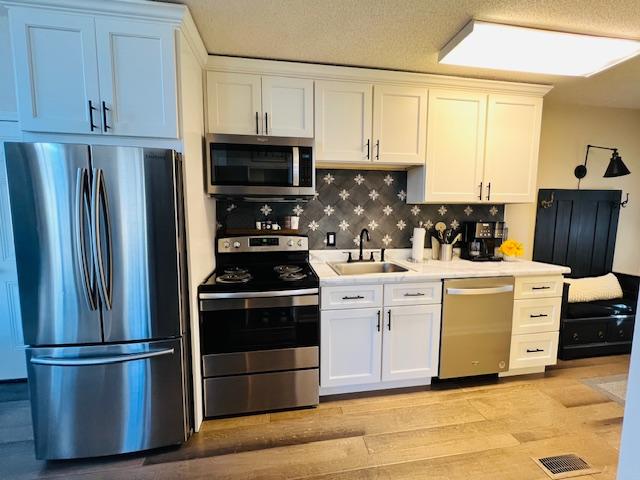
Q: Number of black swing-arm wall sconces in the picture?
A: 1